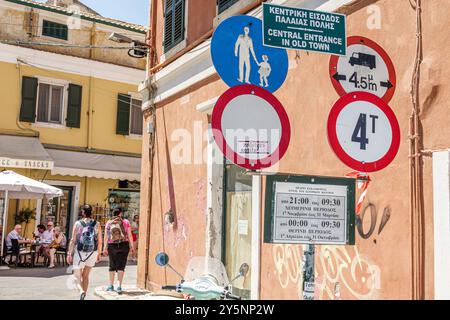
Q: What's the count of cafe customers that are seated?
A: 4